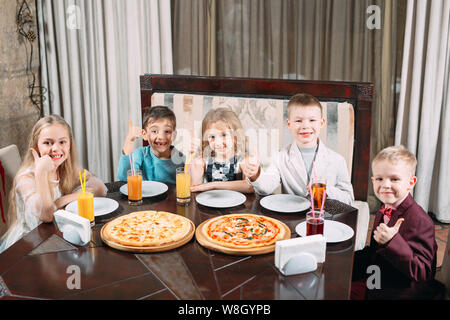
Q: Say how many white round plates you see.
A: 5